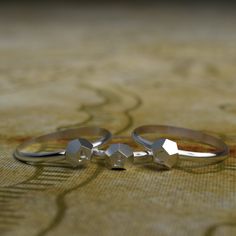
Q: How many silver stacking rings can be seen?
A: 3